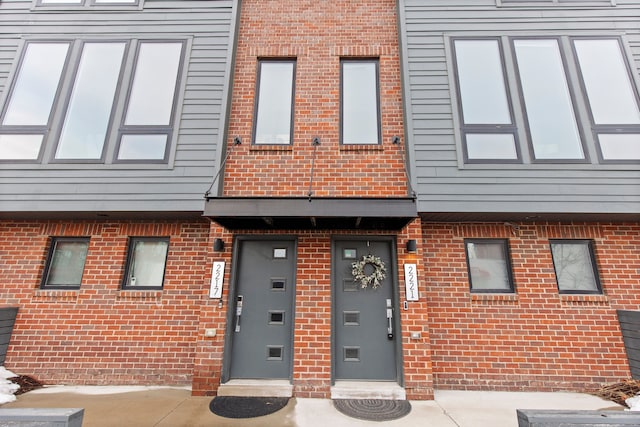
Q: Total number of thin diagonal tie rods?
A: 3